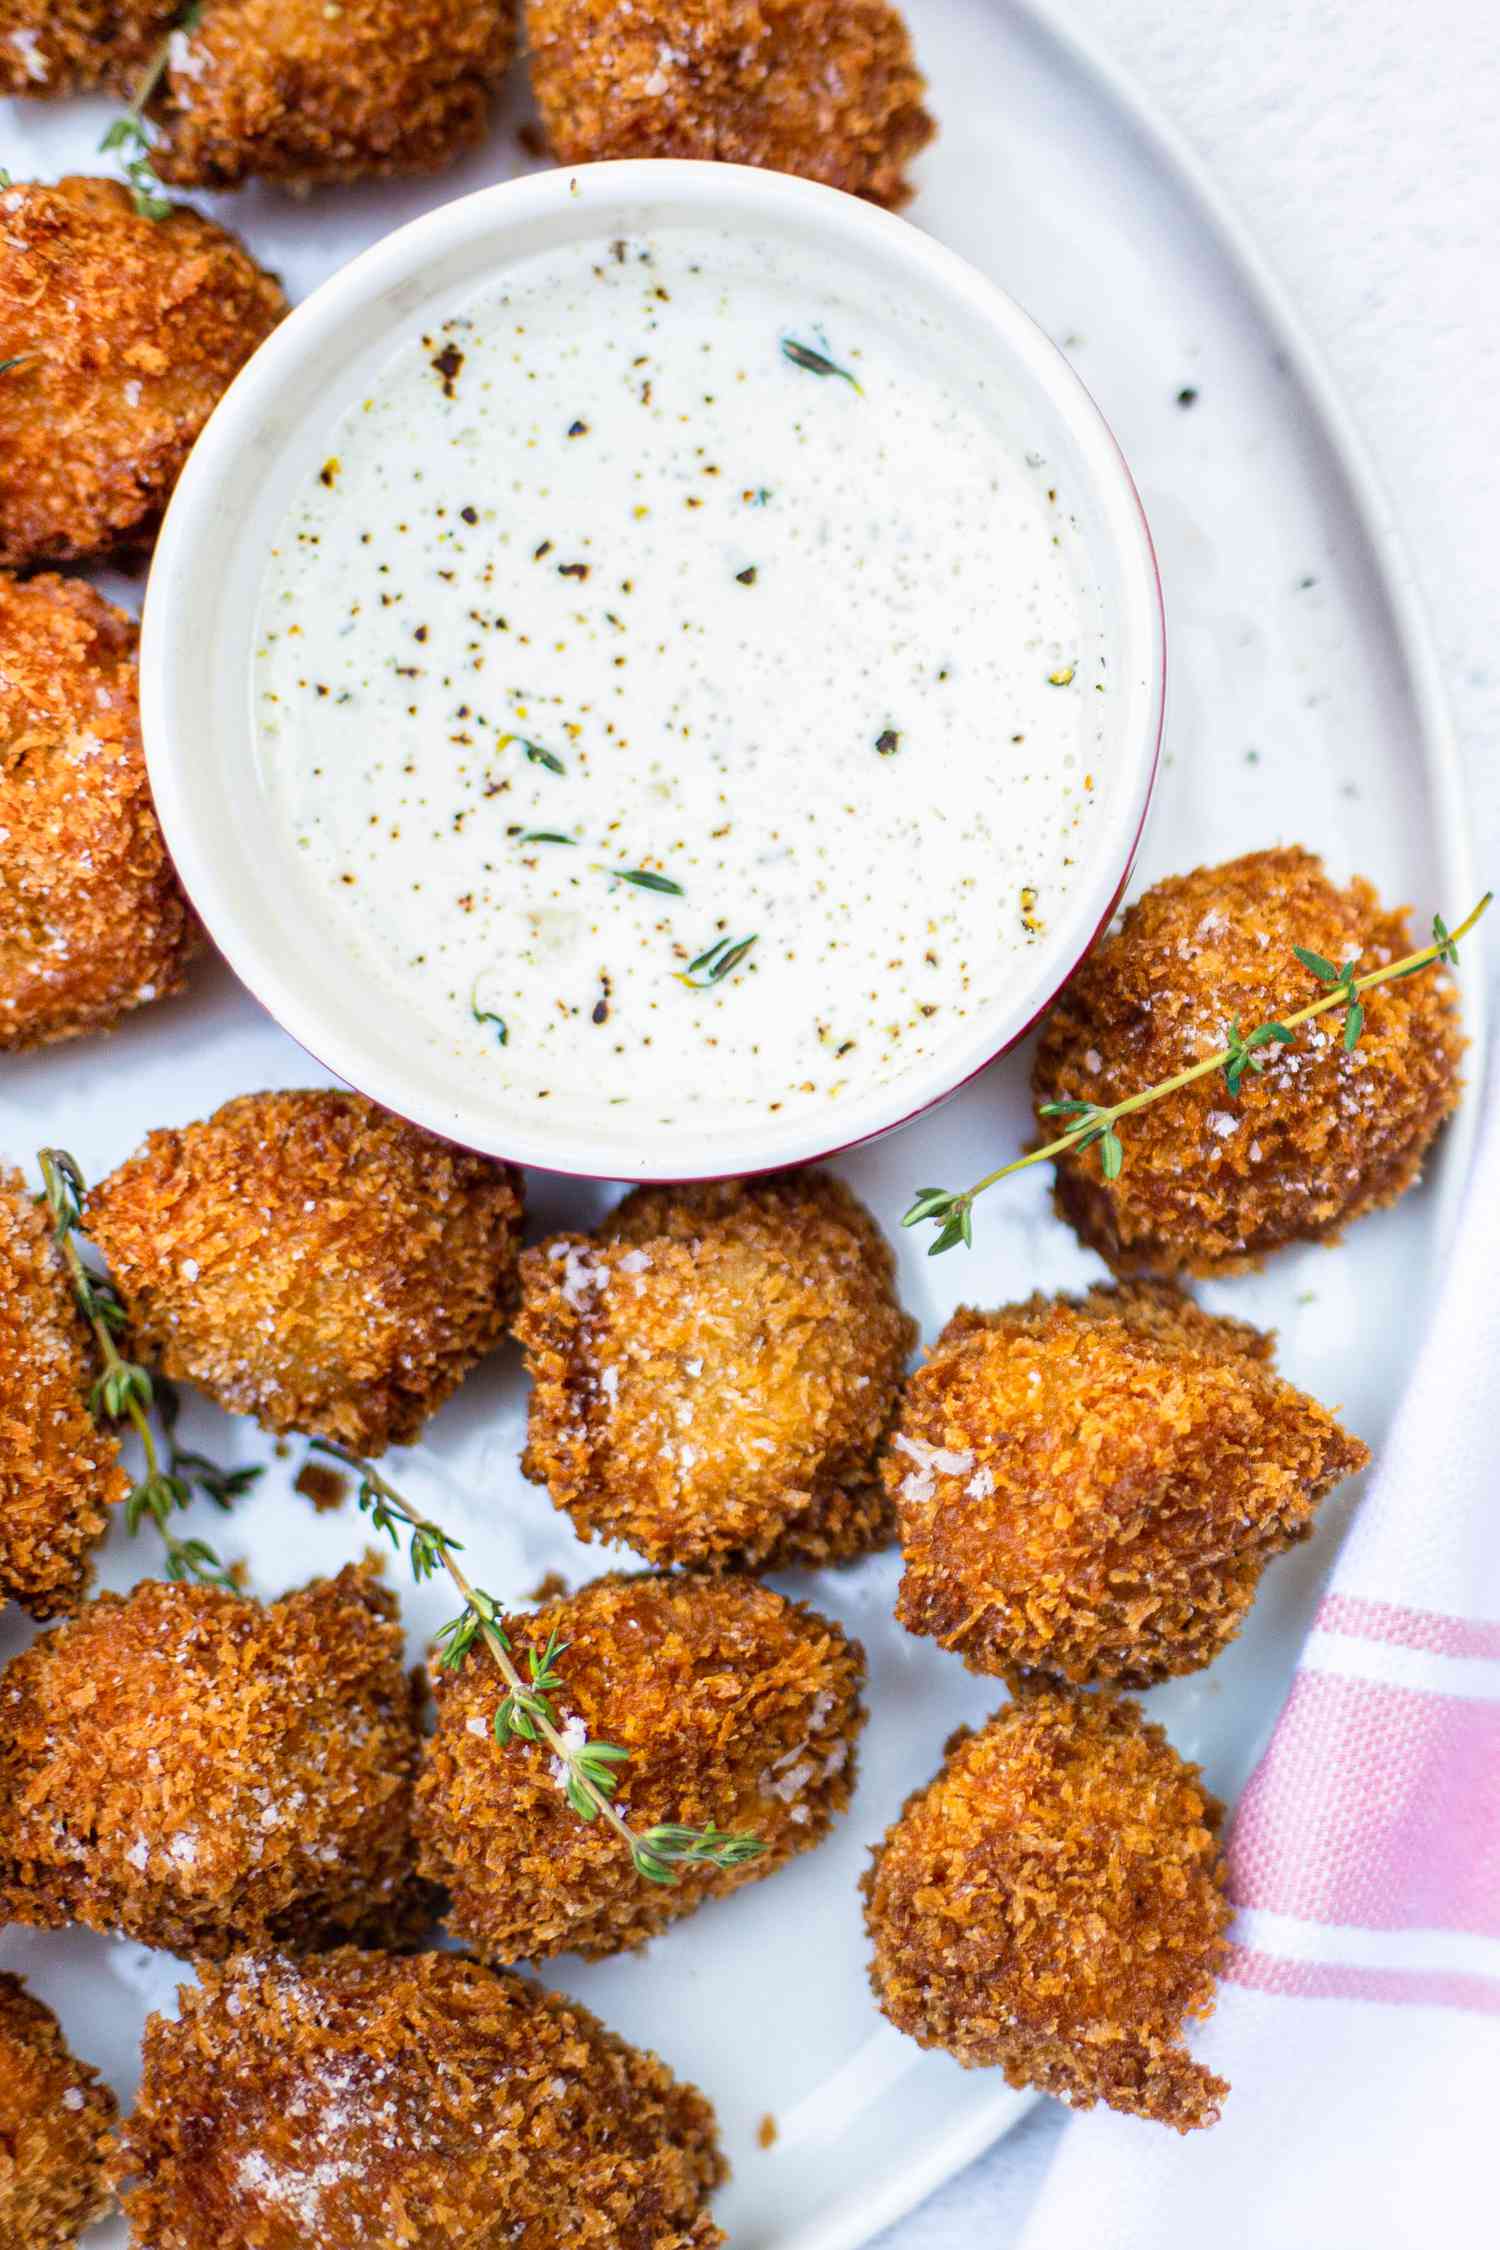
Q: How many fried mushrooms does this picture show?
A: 15